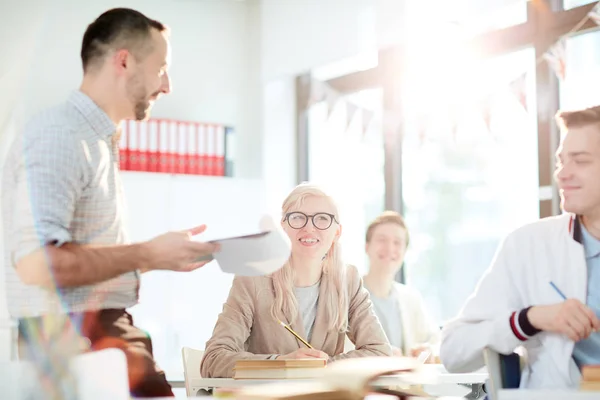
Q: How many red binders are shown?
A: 11